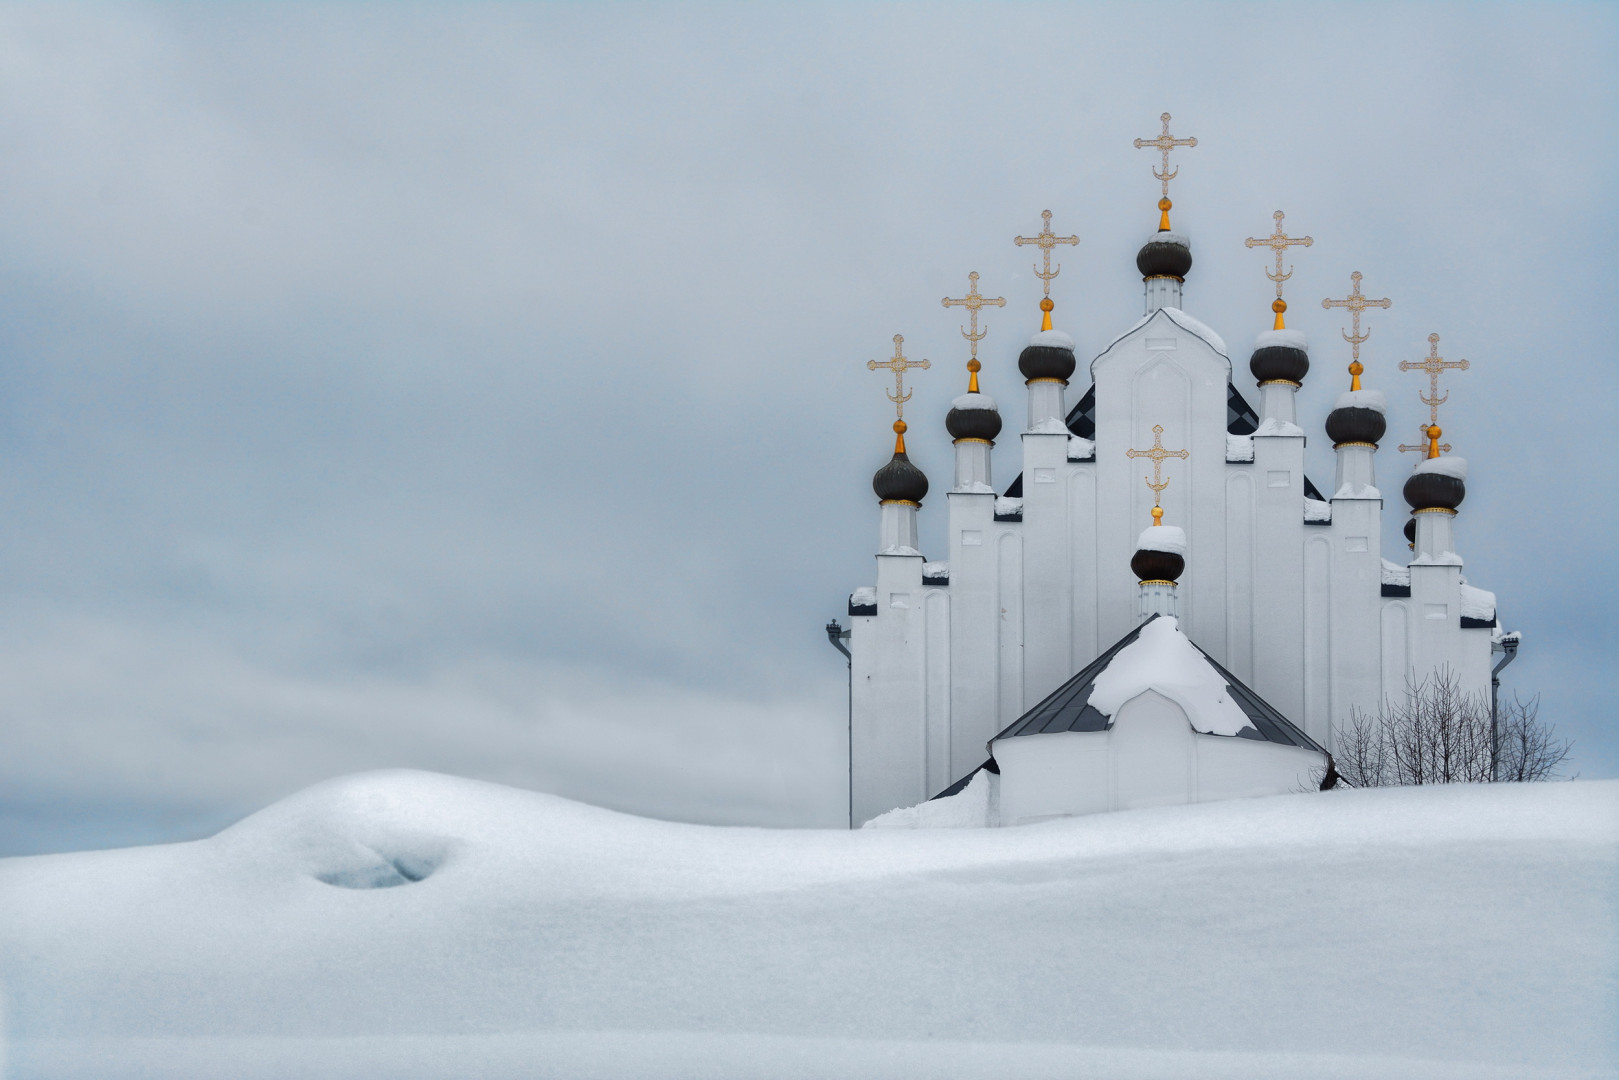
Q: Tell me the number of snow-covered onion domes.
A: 7